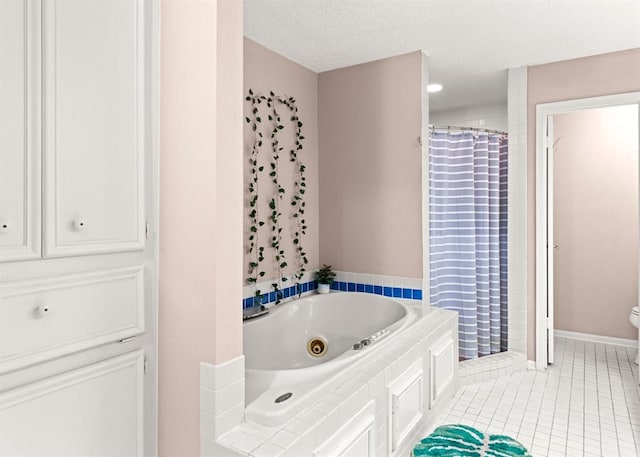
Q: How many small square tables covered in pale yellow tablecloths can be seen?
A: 0